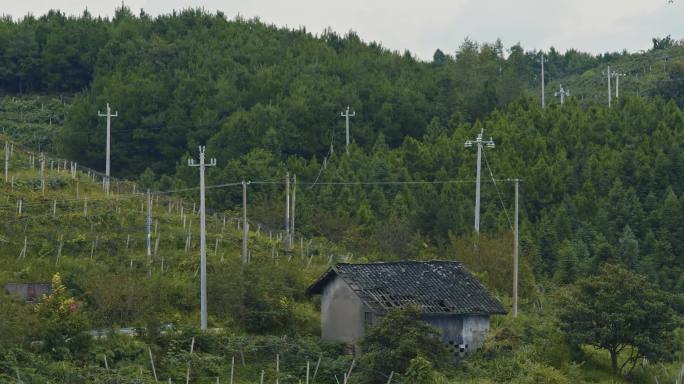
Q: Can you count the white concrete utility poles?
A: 13